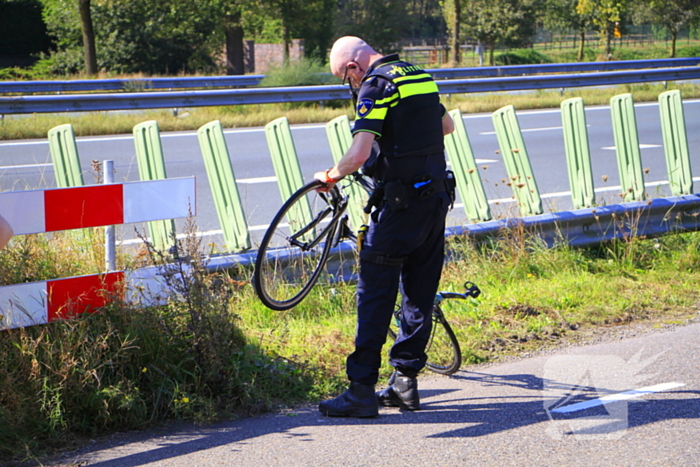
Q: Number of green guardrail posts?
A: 10